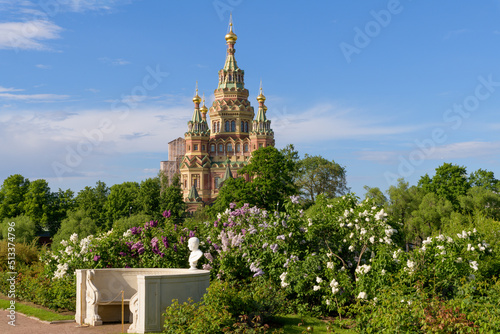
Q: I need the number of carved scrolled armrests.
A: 2